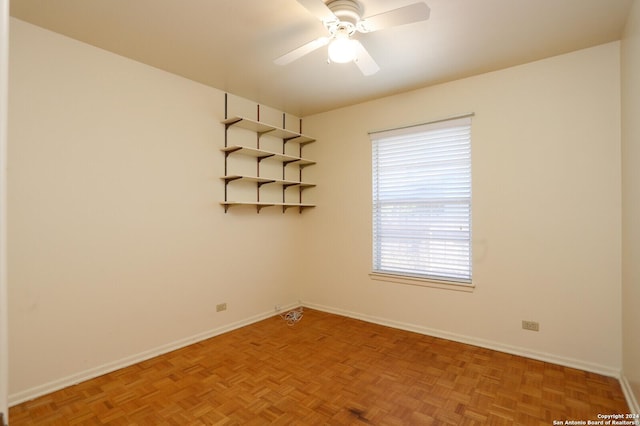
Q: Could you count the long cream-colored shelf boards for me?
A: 4